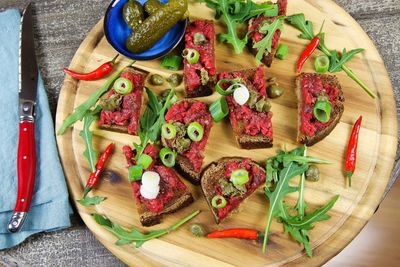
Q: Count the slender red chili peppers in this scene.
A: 5